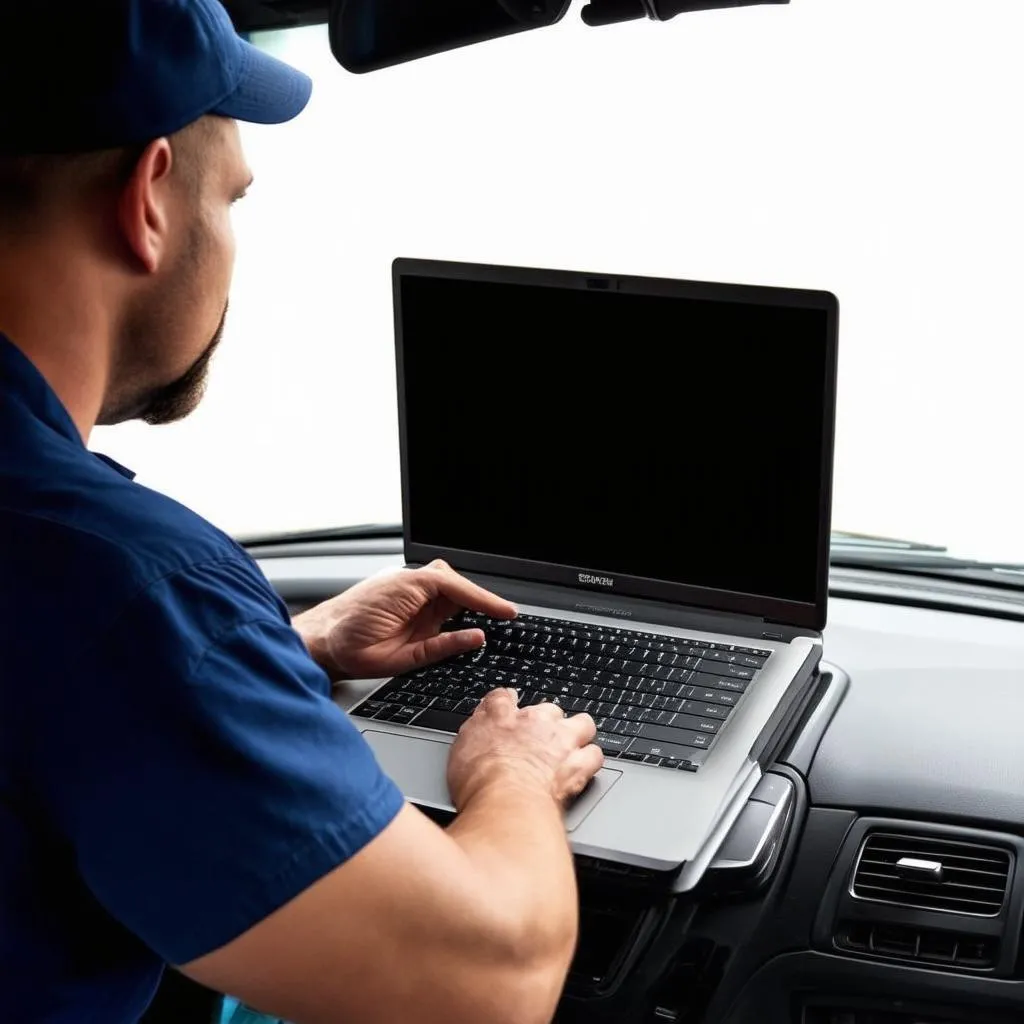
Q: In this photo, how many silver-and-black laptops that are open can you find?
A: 1